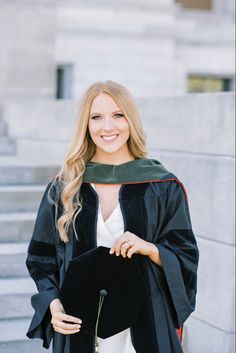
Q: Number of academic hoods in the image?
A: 1